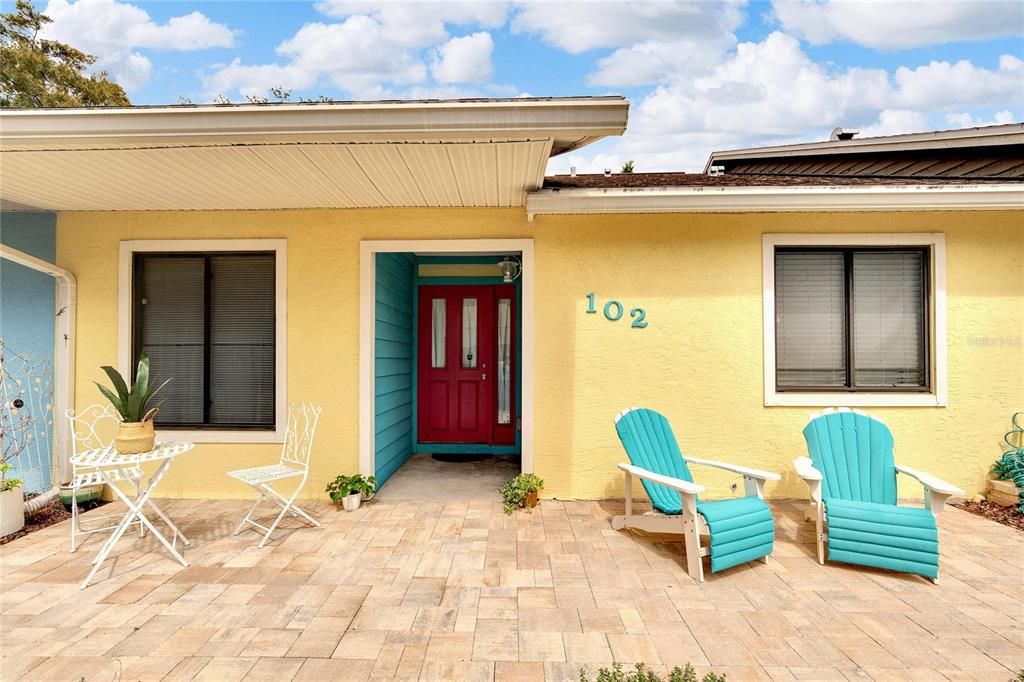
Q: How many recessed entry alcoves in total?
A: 1